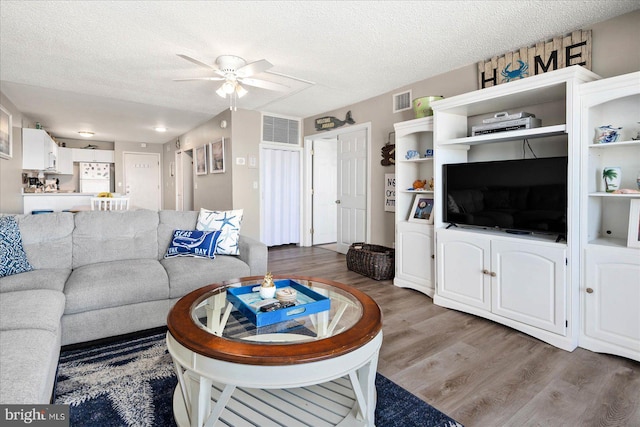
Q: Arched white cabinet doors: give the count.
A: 4